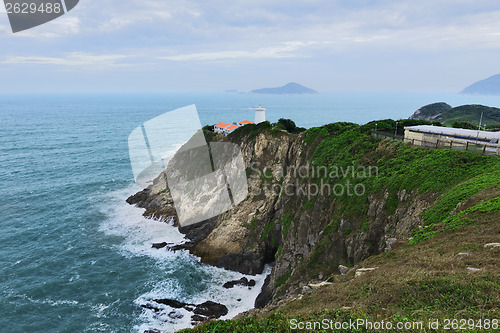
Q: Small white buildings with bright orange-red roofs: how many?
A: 3